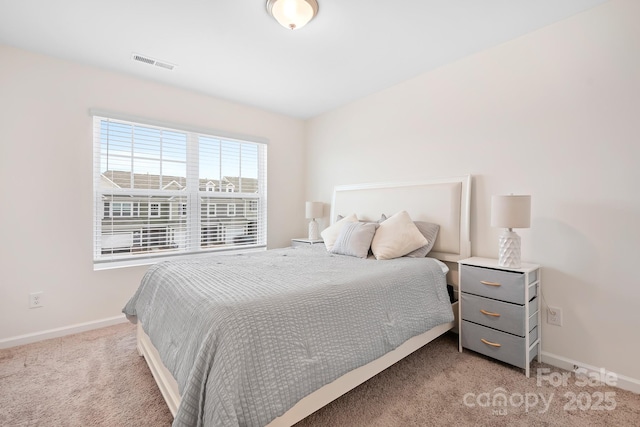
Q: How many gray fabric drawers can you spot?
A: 3